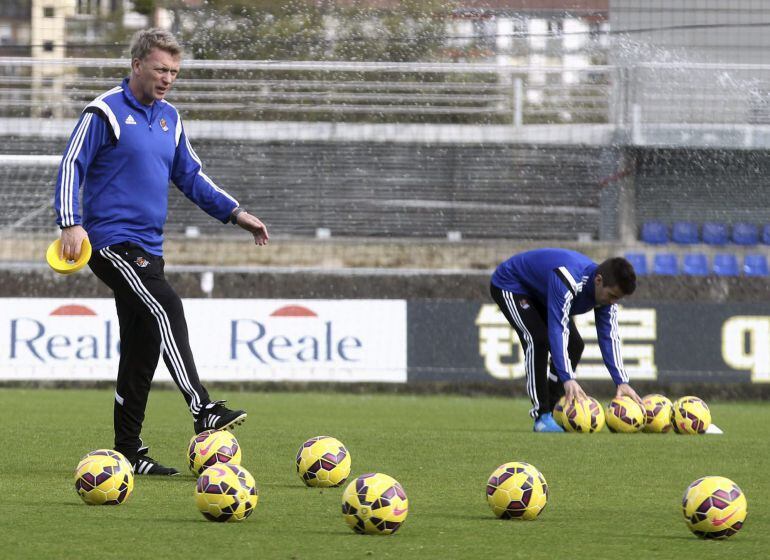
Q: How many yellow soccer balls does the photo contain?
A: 12